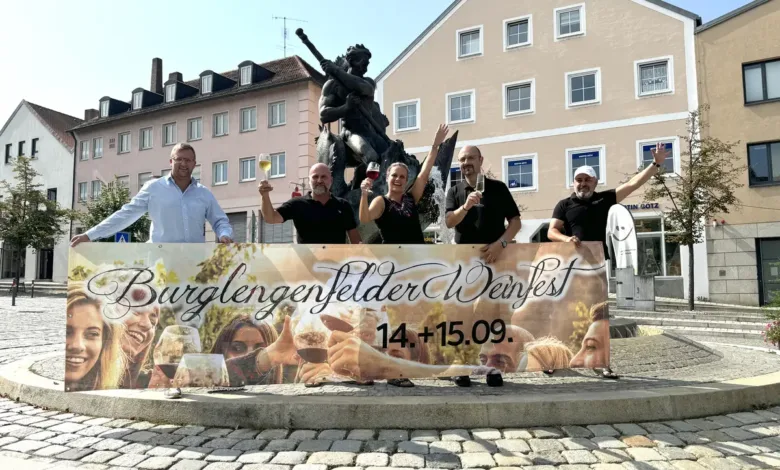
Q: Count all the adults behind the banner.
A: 5